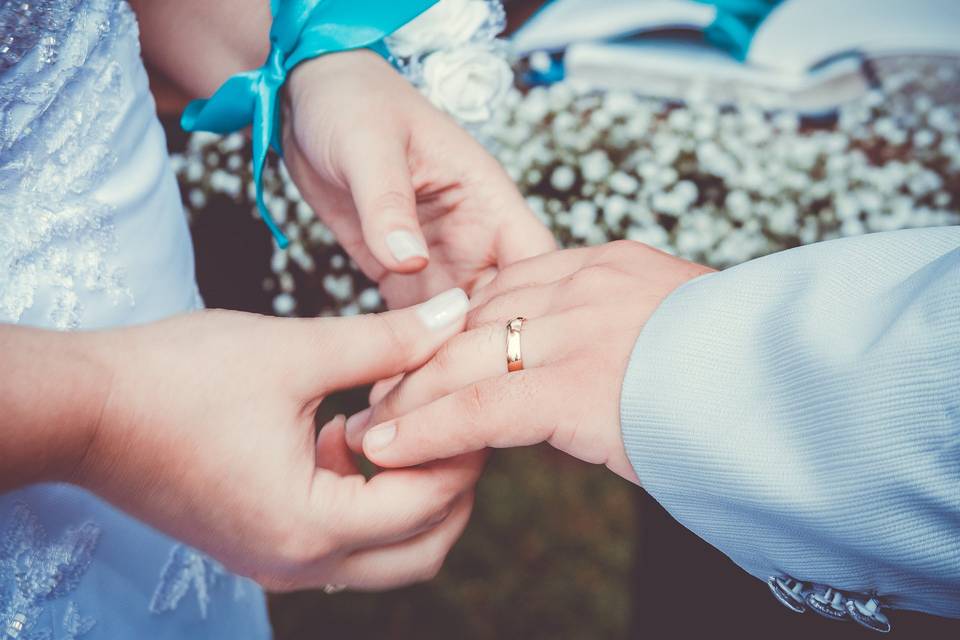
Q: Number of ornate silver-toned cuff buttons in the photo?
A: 3